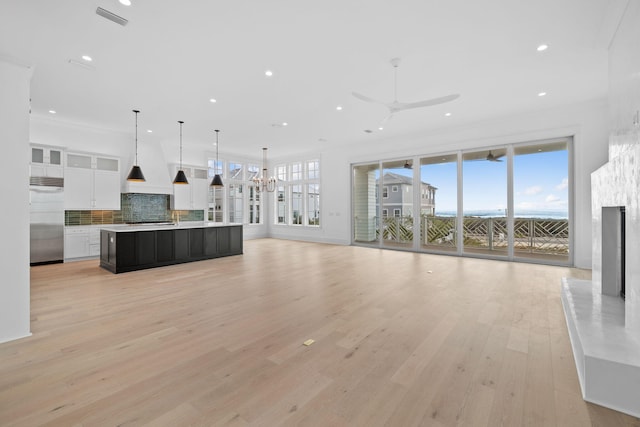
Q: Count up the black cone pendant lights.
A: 3